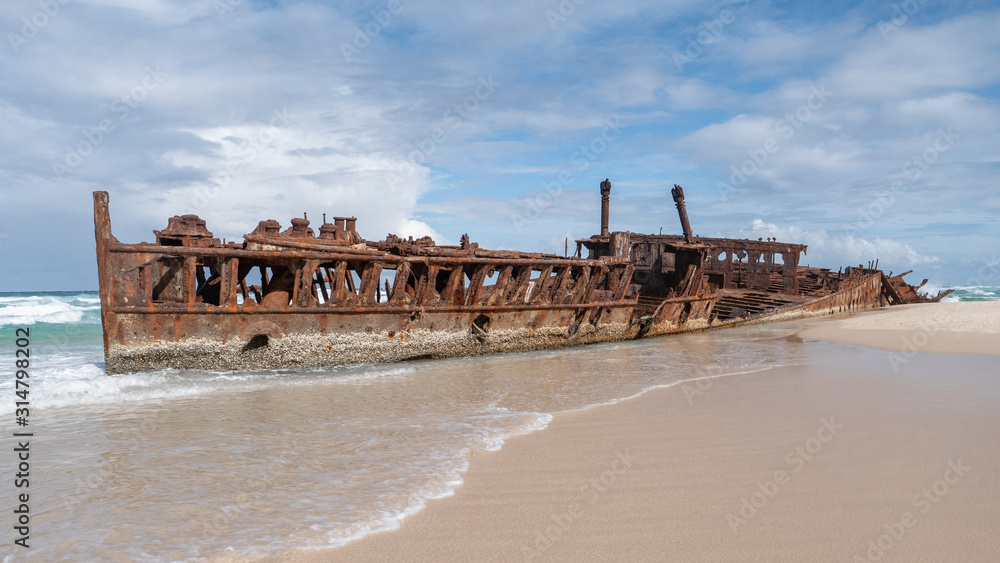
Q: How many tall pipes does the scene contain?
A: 2